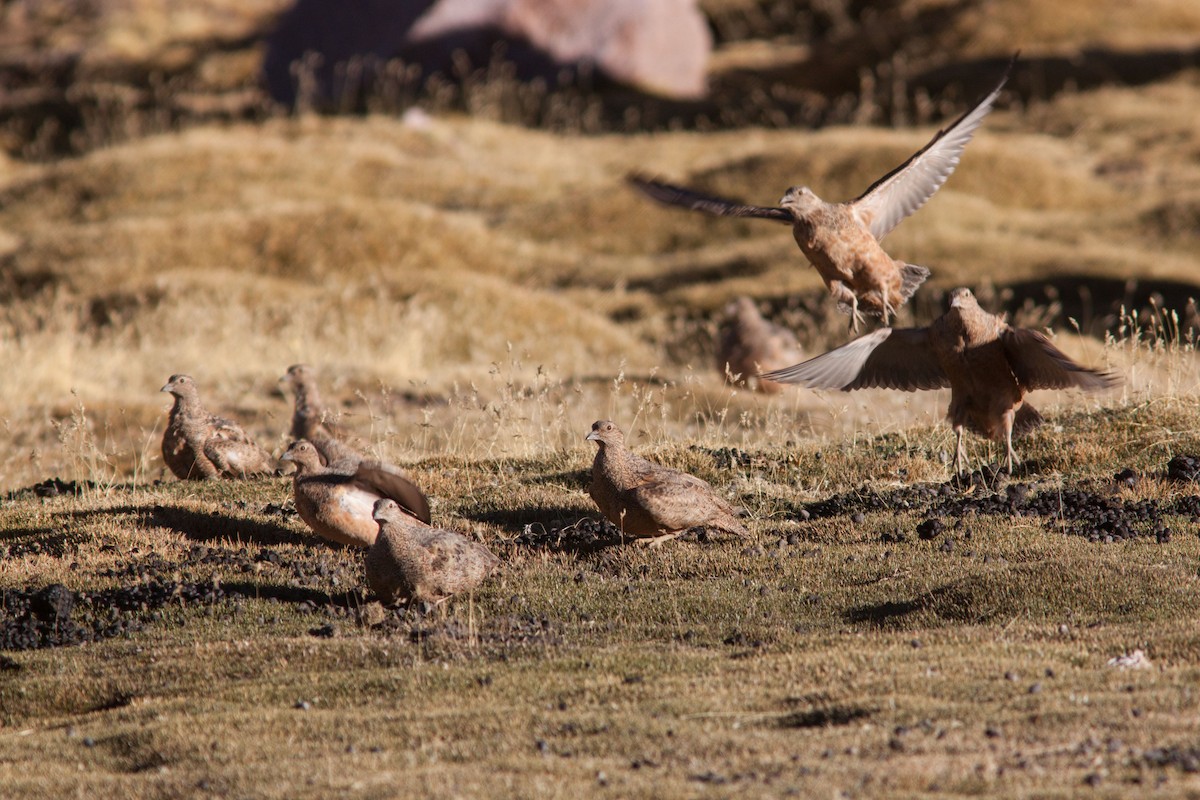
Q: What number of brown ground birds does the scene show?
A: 8